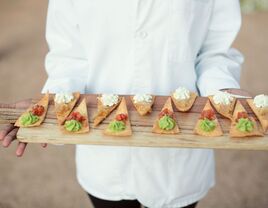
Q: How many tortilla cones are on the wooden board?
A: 12